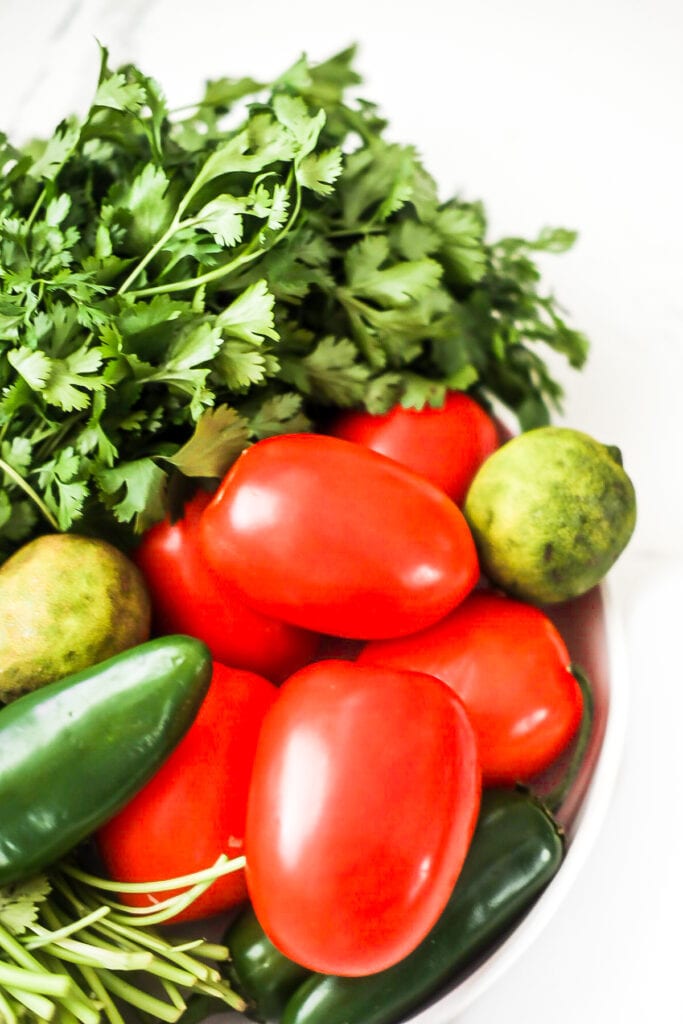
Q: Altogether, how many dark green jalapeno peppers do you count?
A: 3